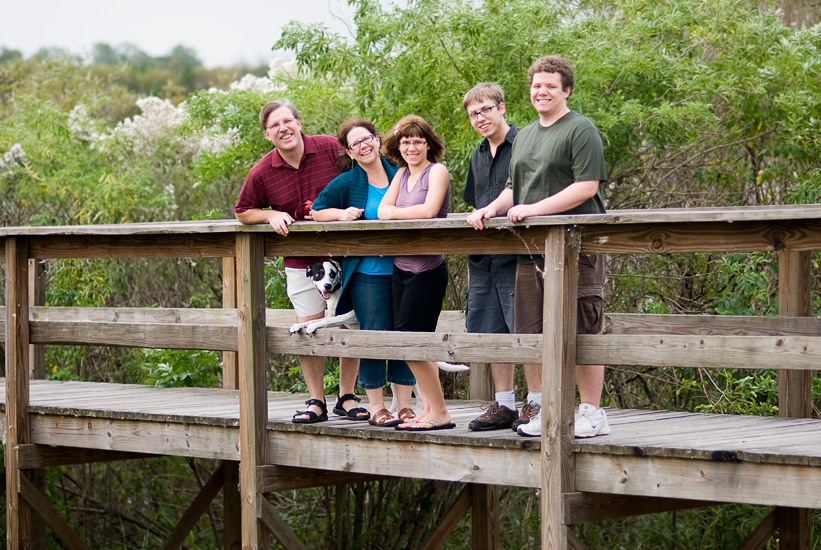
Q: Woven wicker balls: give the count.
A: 0